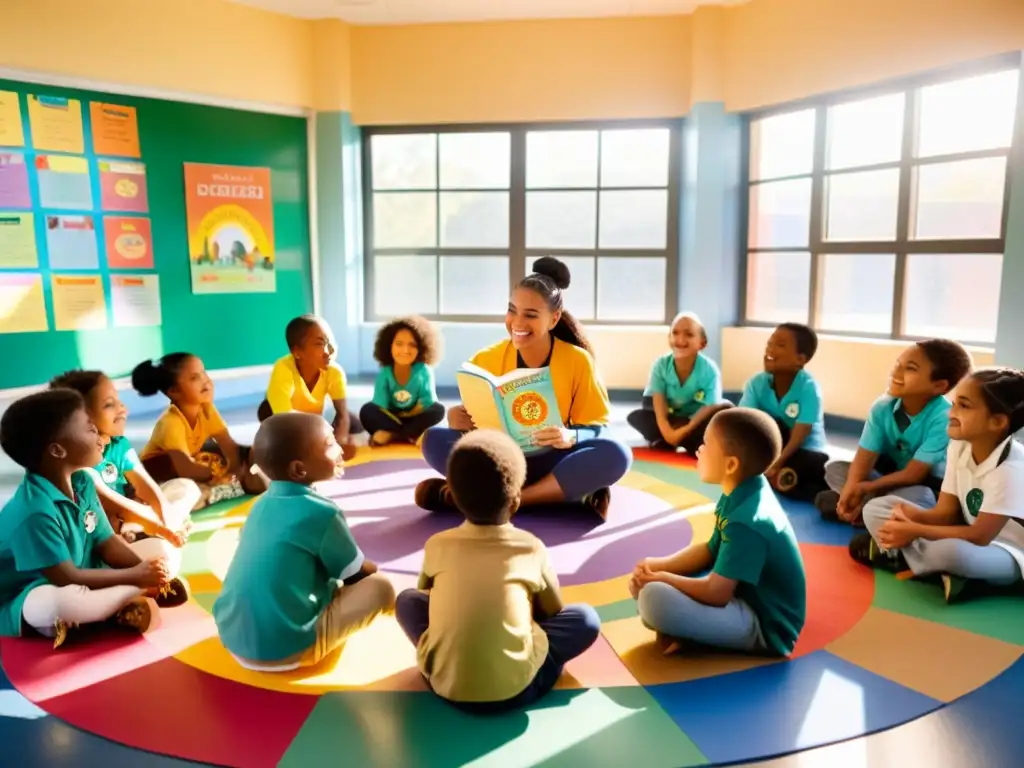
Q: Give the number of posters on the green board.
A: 13